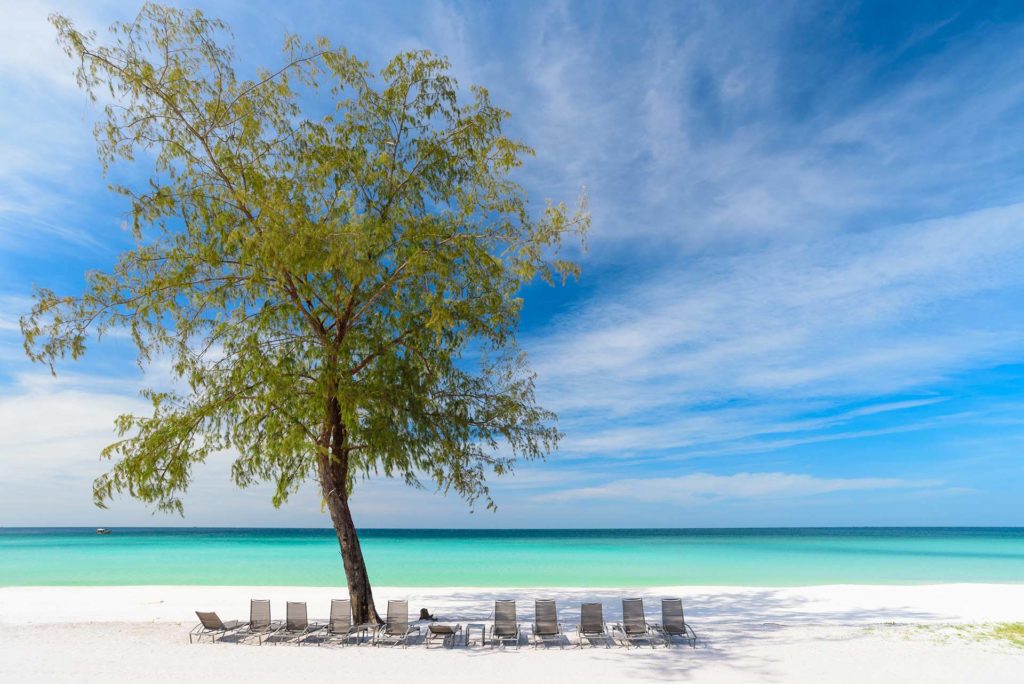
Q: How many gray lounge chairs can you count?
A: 11